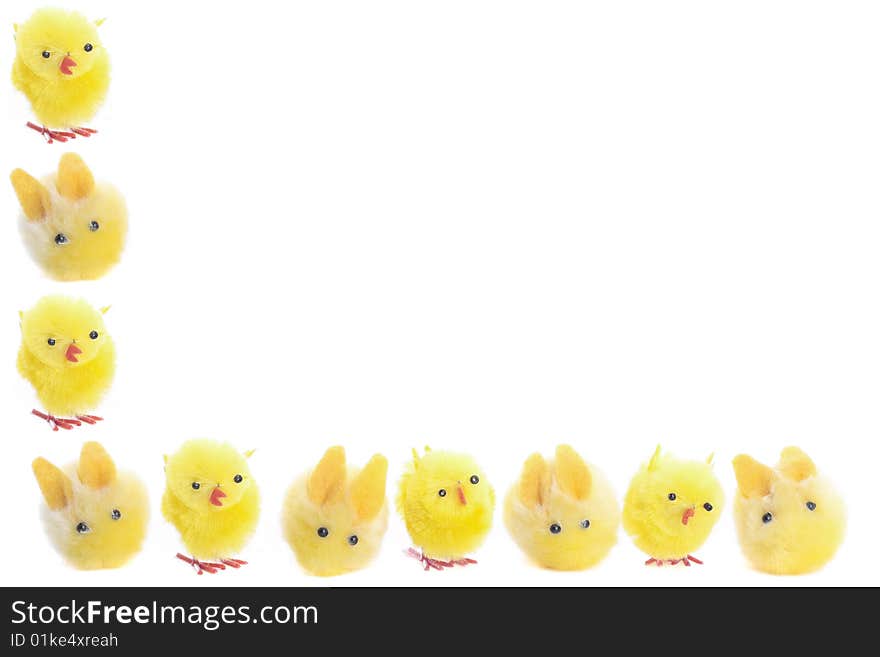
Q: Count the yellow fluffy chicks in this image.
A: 5